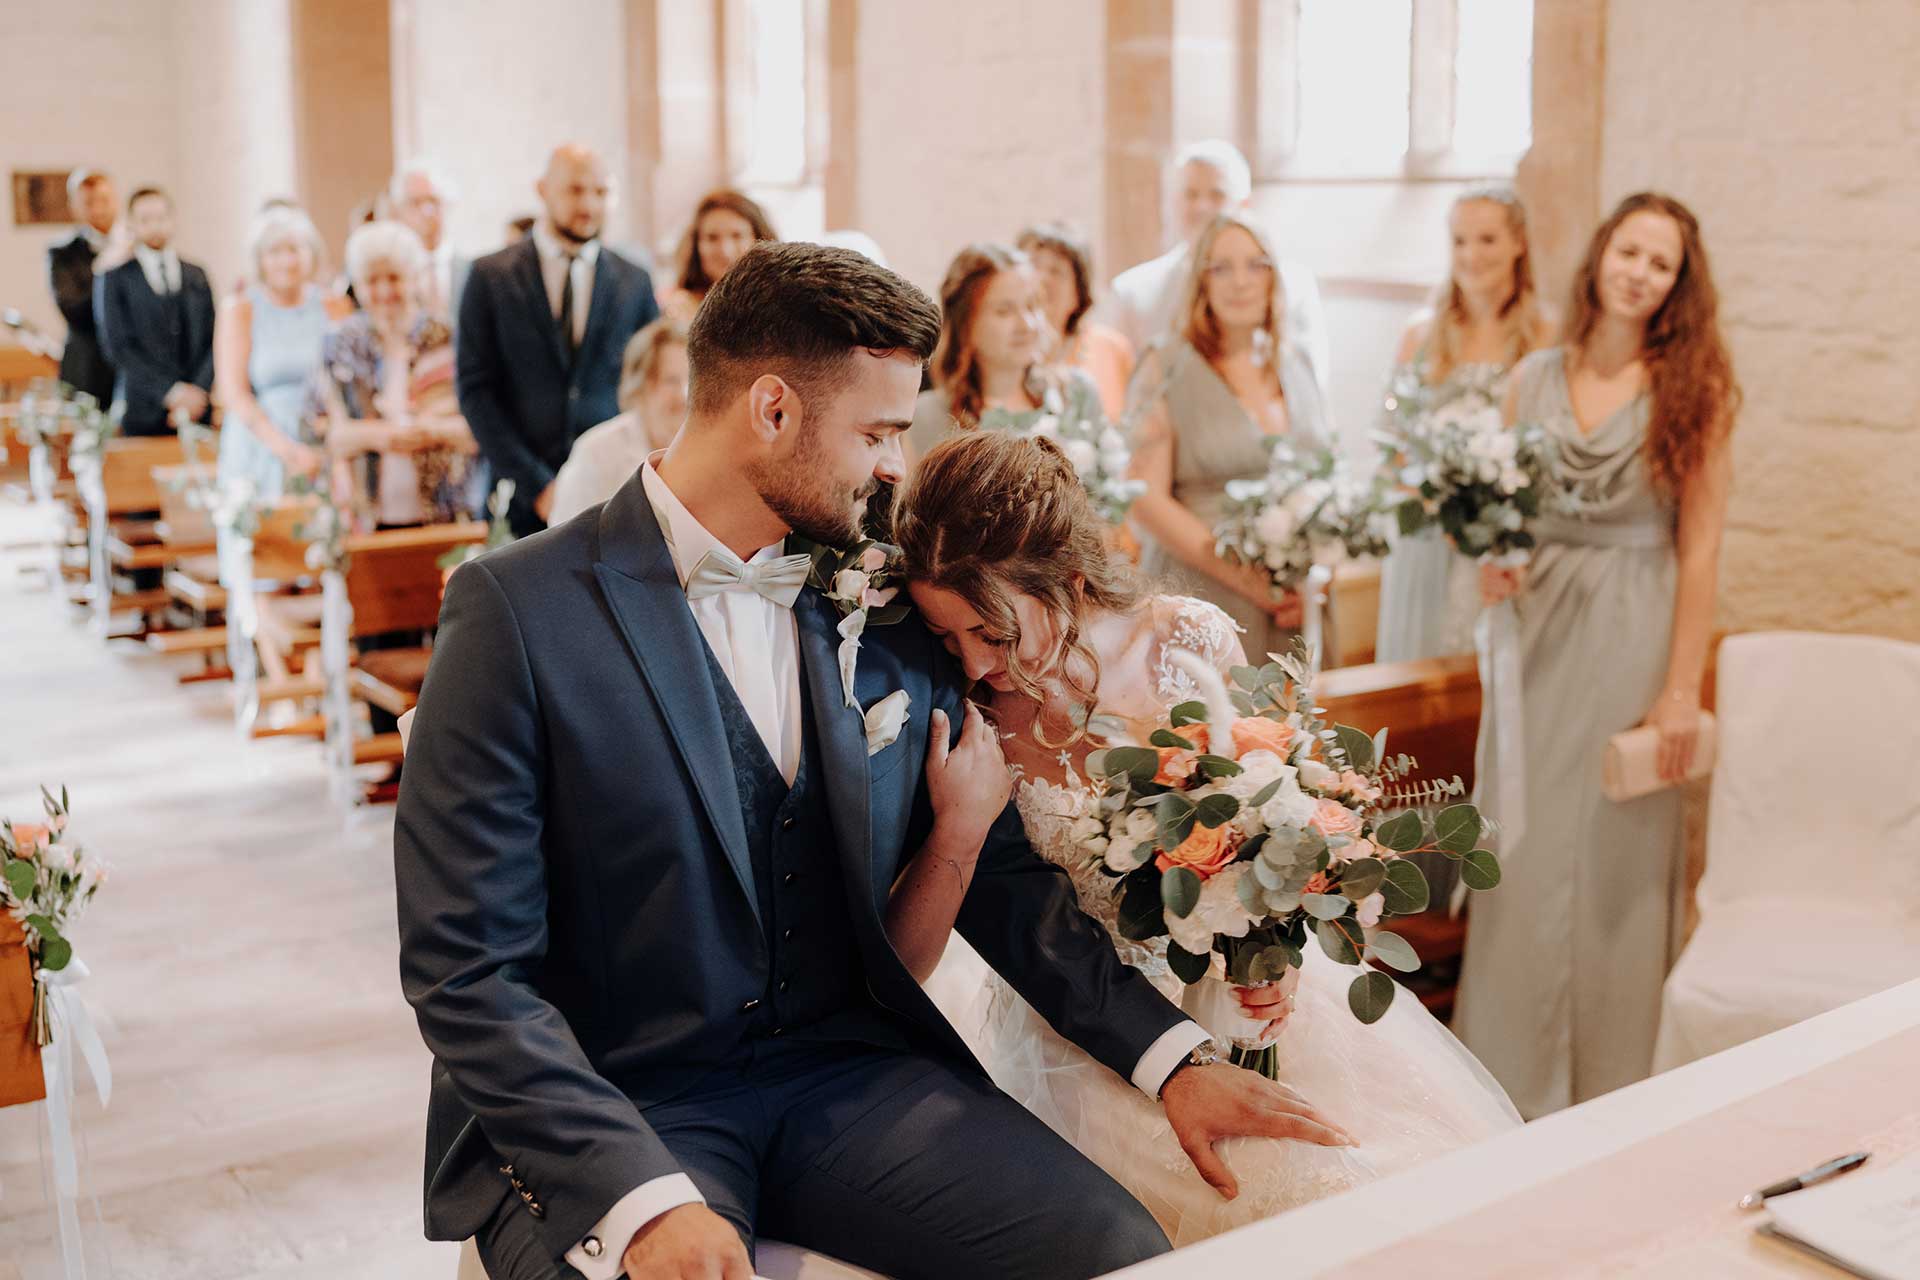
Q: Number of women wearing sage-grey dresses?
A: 4